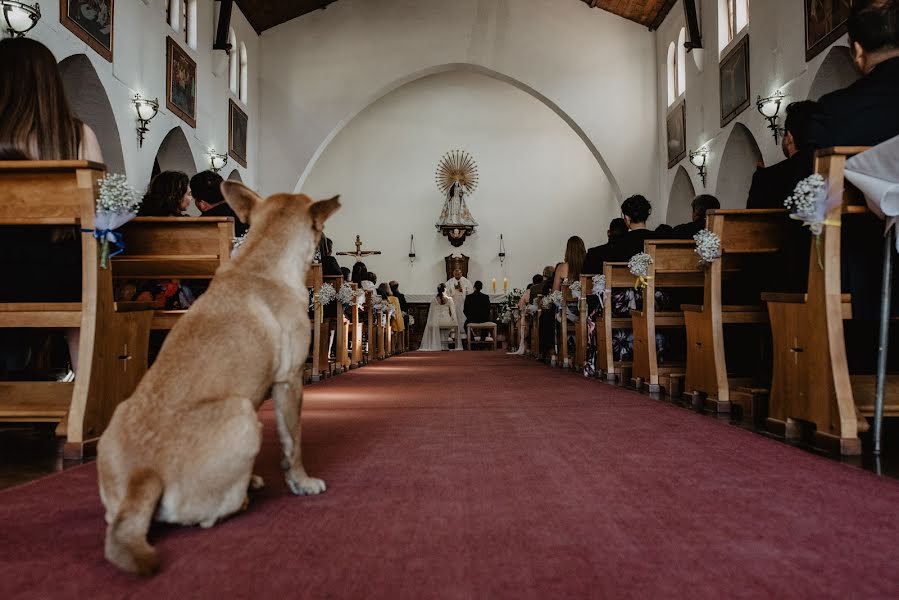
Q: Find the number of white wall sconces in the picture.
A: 5